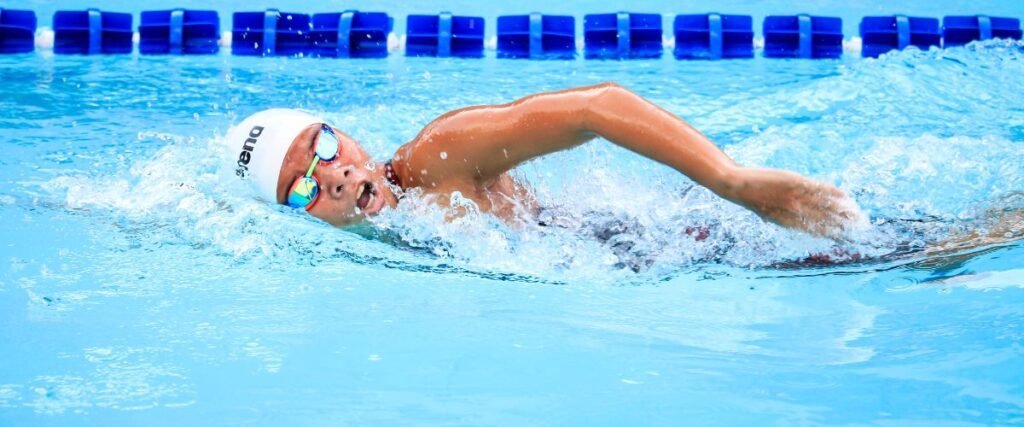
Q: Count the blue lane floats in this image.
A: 12